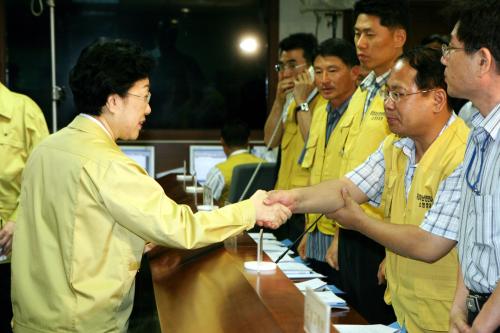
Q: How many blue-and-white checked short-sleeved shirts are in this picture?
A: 1